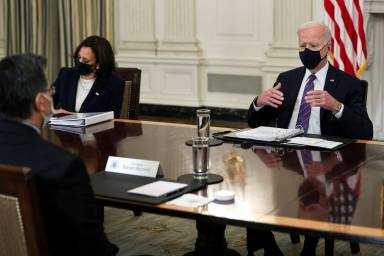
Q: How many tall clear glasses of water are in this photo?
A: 2